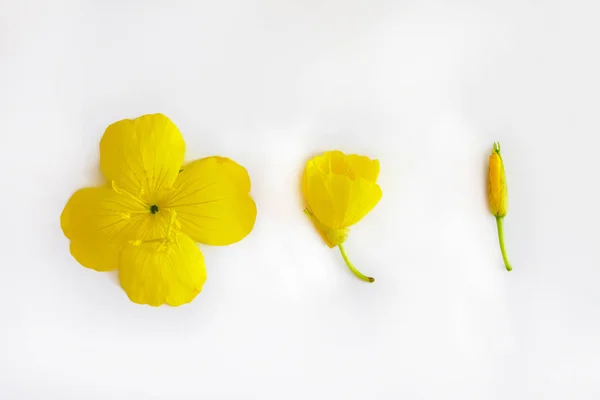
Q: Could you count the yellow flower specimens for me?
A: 3